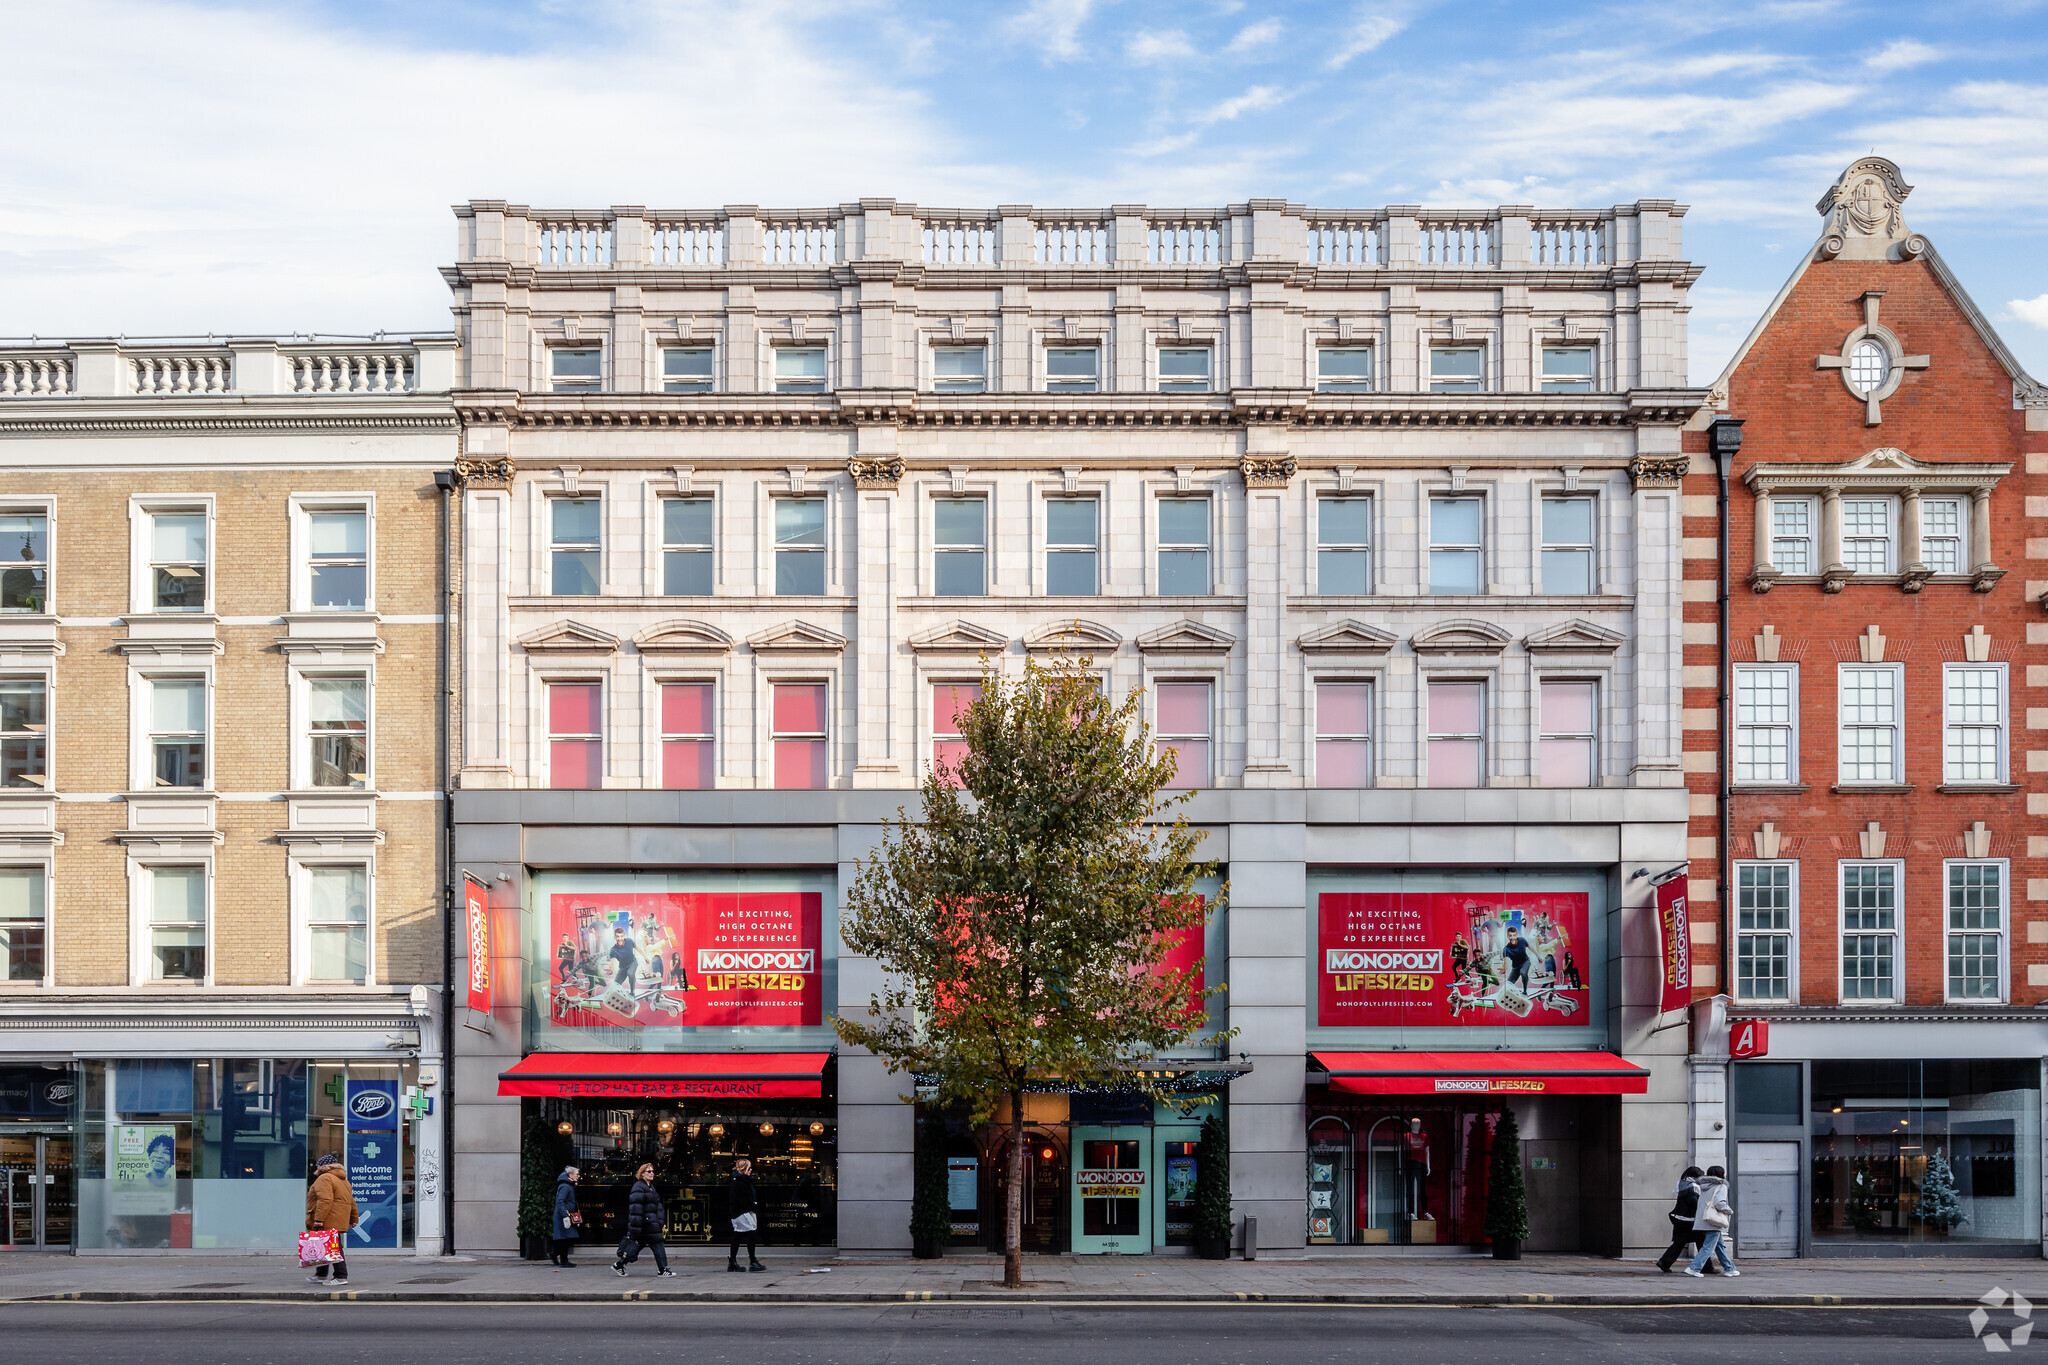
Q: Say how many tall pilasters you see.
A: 4